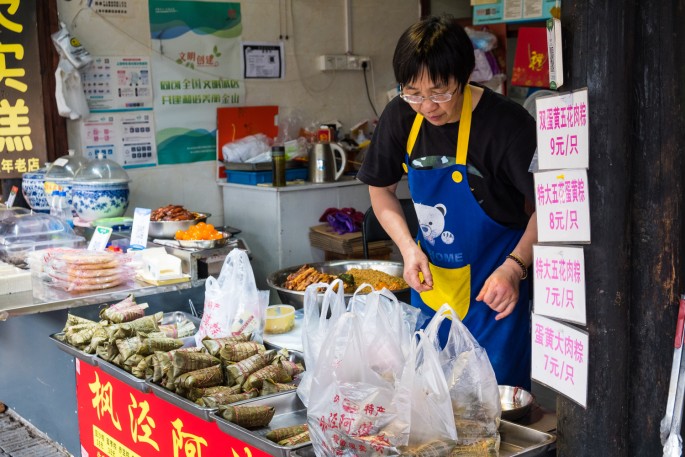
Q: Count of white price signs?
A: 4